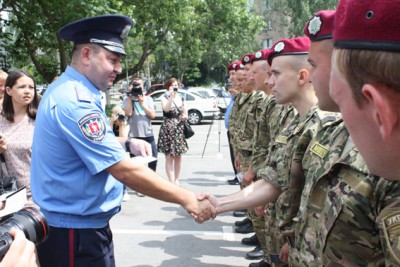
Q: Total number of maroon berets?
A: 7